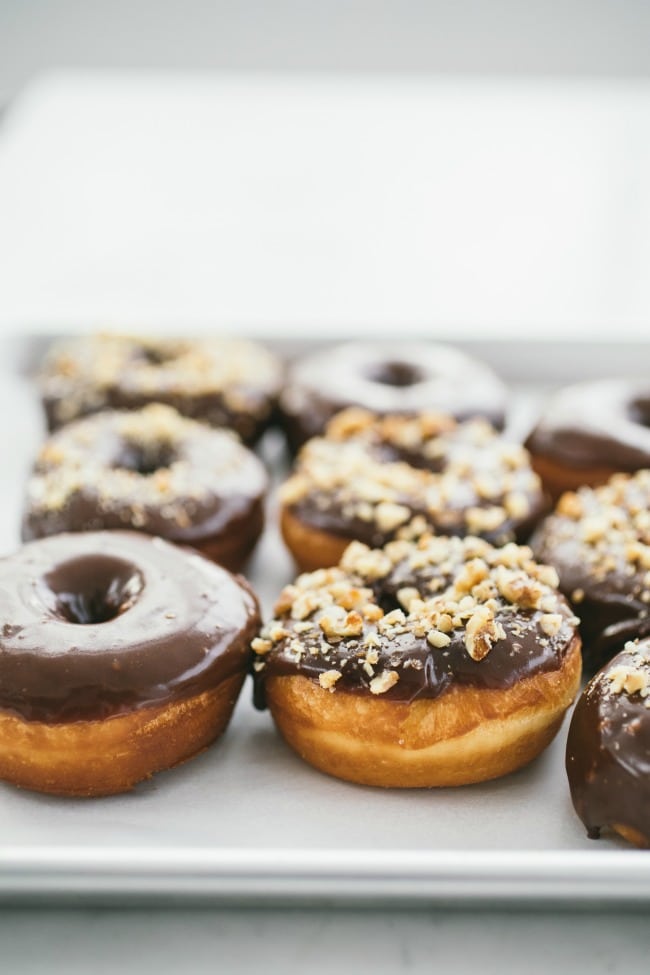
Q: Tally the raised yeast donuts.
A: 9